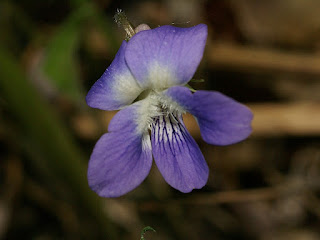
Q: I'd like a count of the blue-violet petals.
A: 5